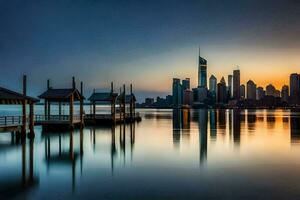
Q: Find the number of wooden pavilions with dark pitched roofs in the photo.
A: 4